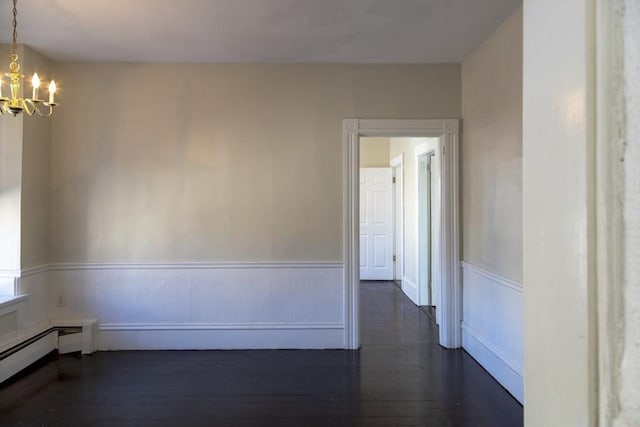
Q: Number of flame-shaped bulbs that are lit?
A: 3